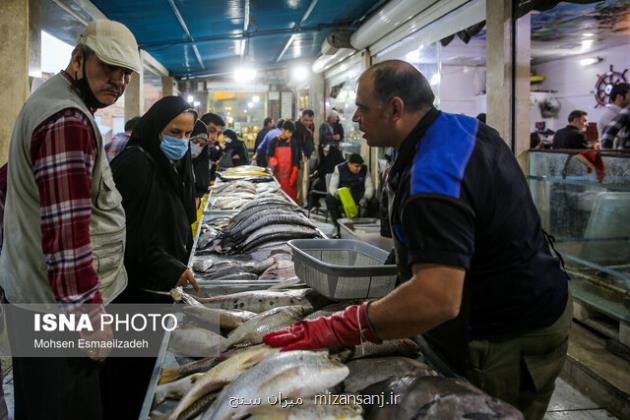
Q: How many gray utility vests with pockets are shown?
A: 1